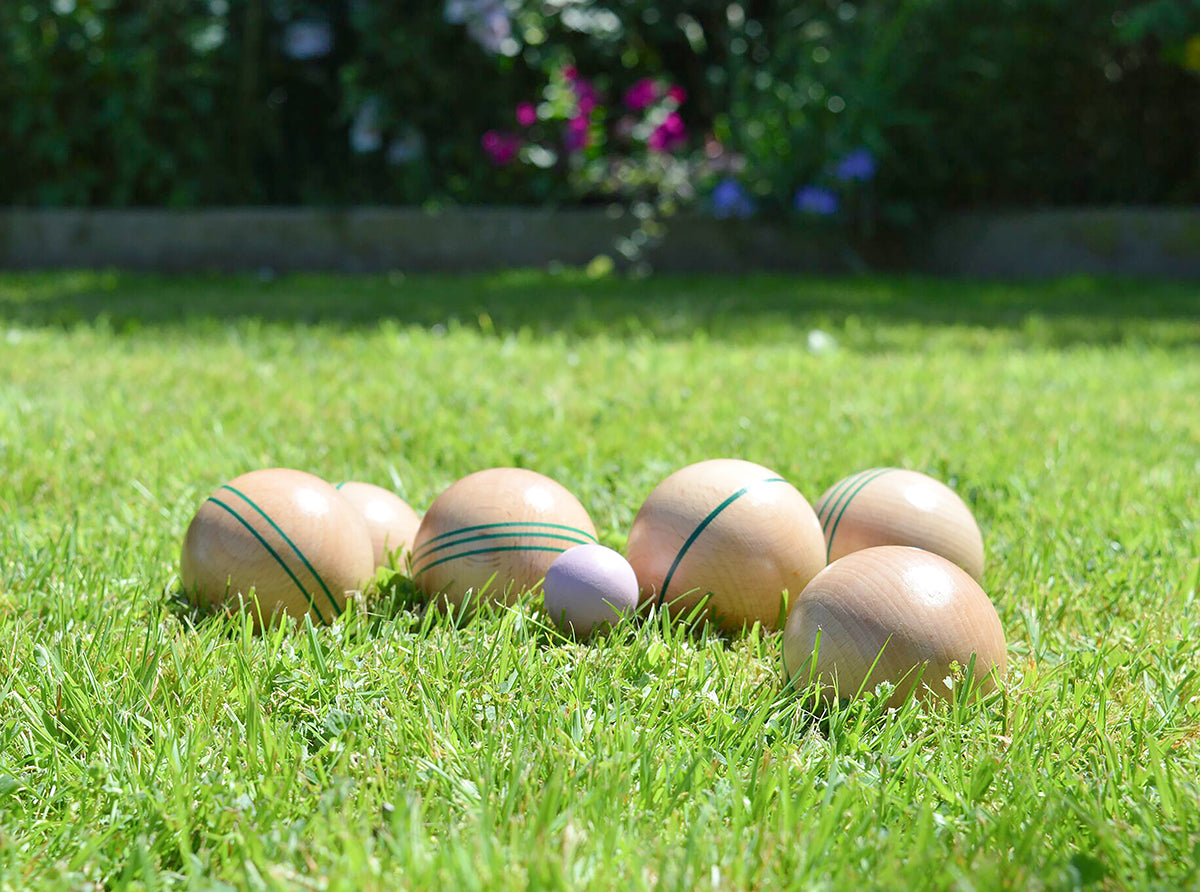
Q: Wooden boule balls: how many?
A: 6